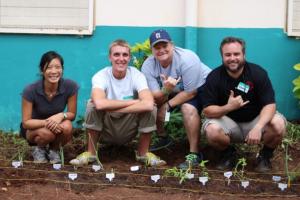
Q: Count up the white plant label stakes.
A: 13